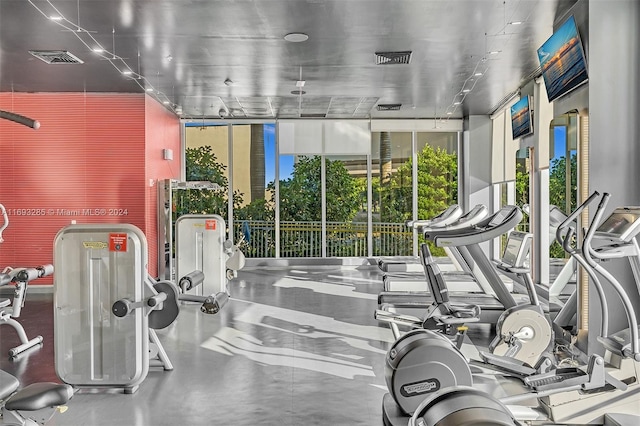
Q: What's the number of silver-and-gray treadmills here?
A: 3